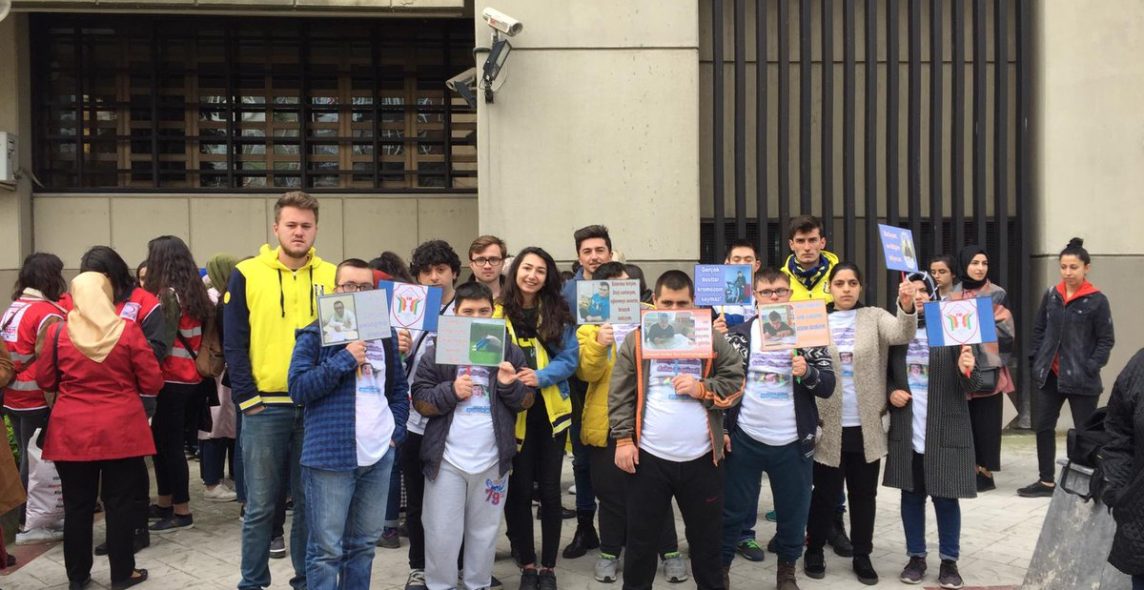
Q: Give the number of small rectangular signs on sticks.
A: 9